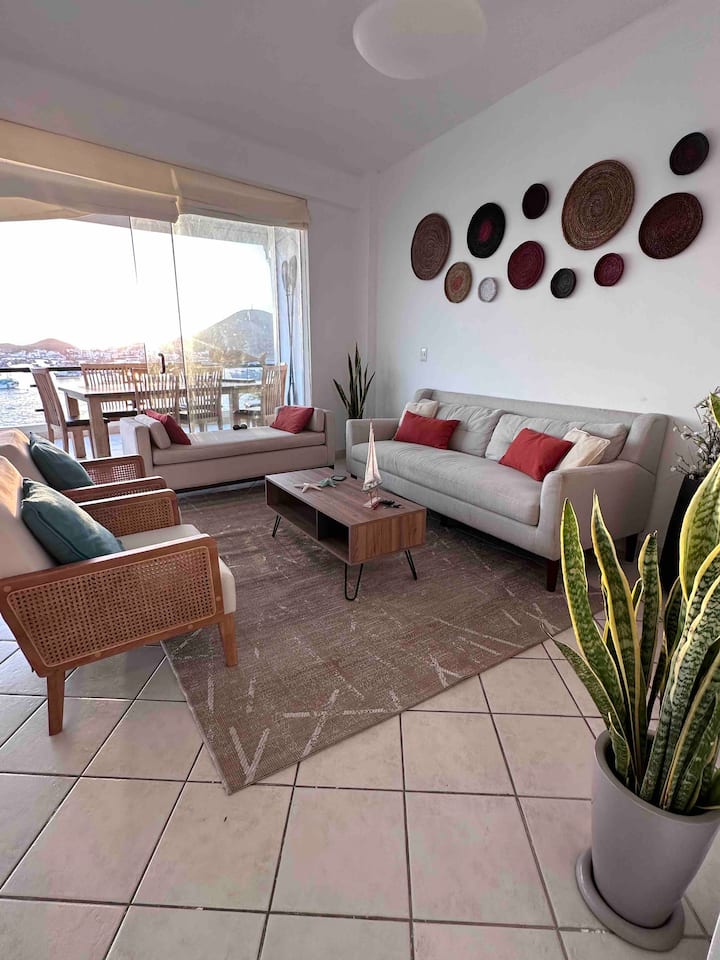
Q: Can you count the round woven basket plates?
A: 11